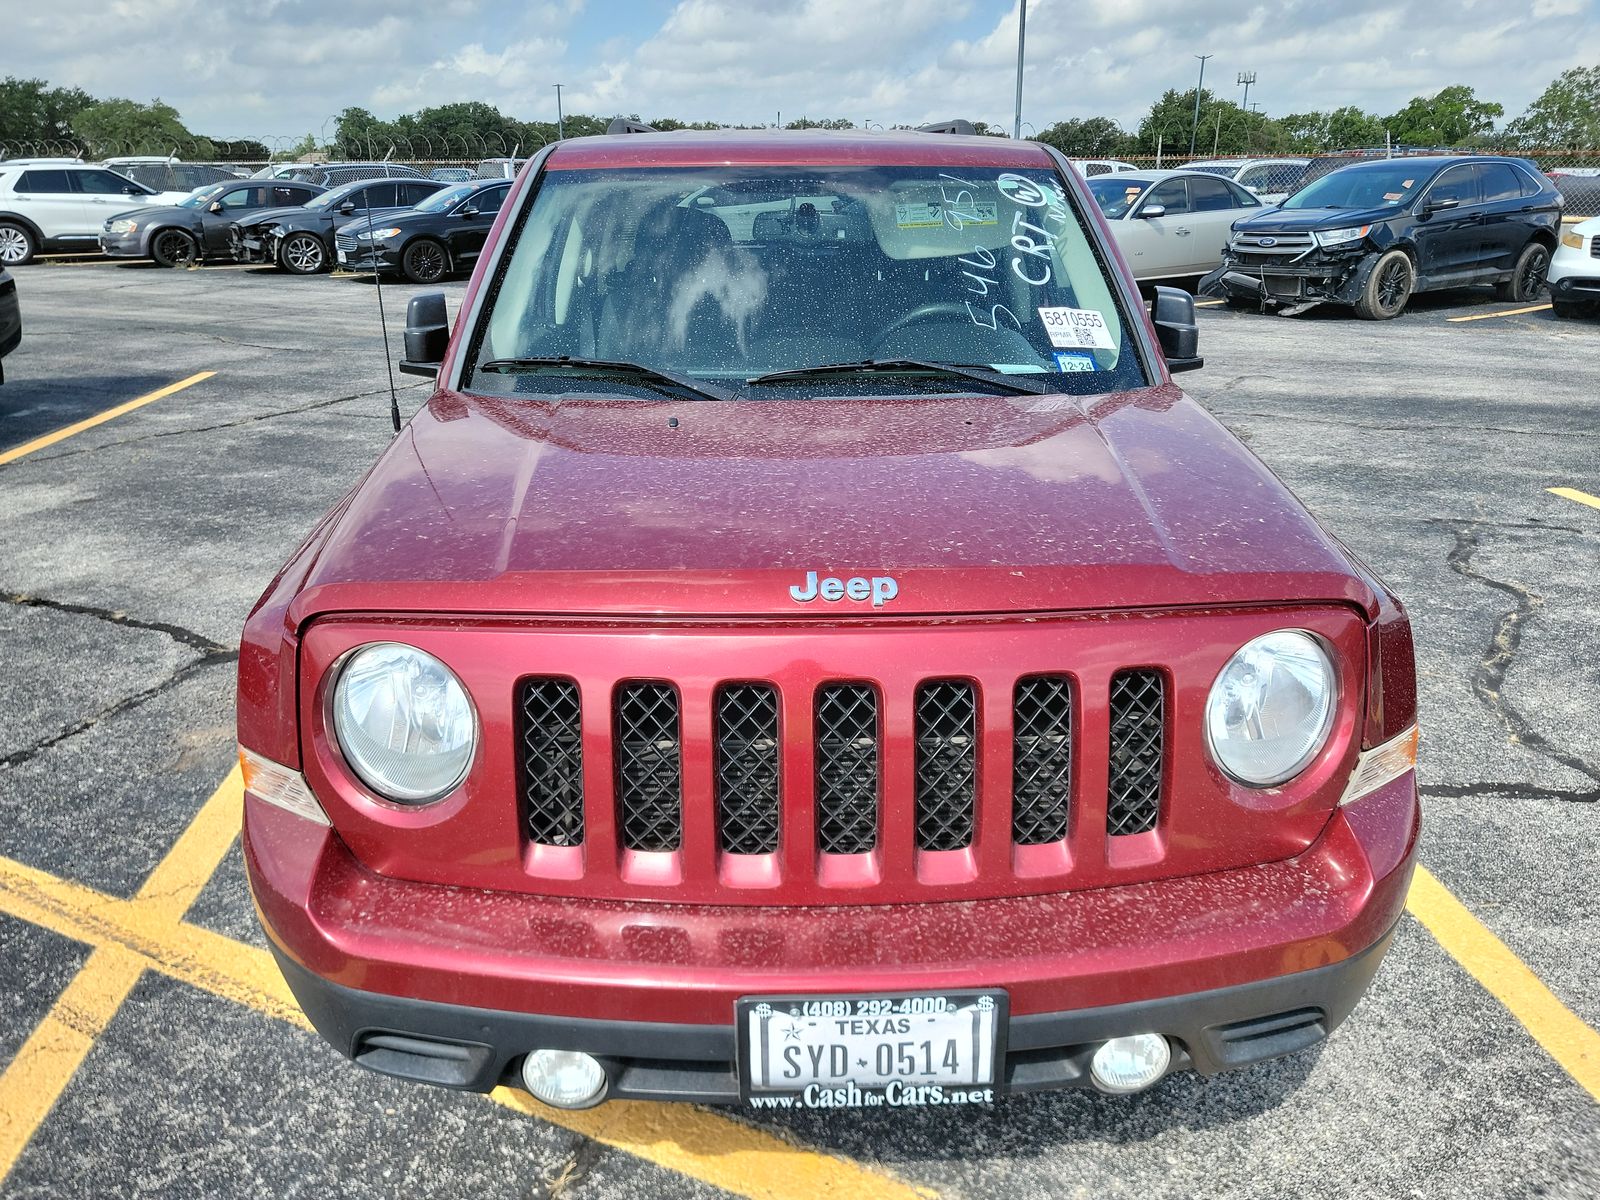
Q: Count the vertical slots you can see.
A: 7